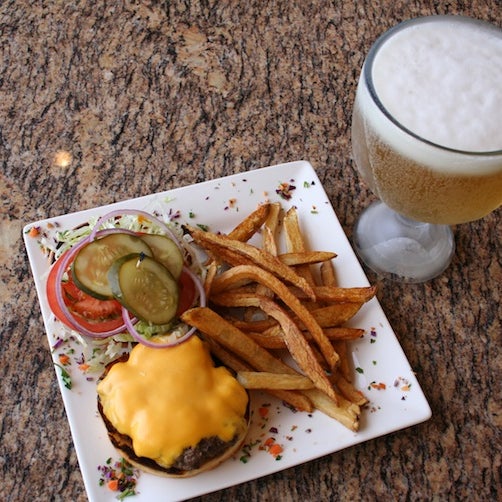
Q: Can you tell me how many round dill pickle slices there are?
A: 3